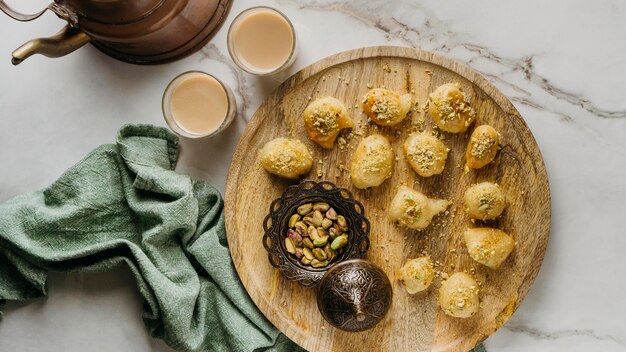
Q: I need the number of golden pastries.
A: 12